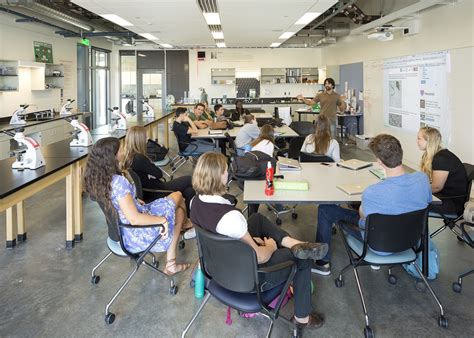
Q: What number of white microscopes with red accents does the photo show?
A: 6